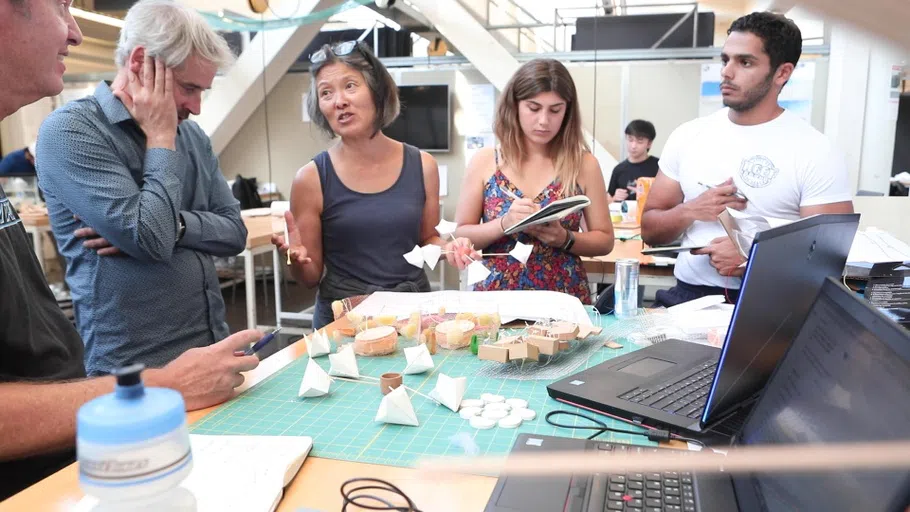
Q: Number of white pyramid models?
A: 11